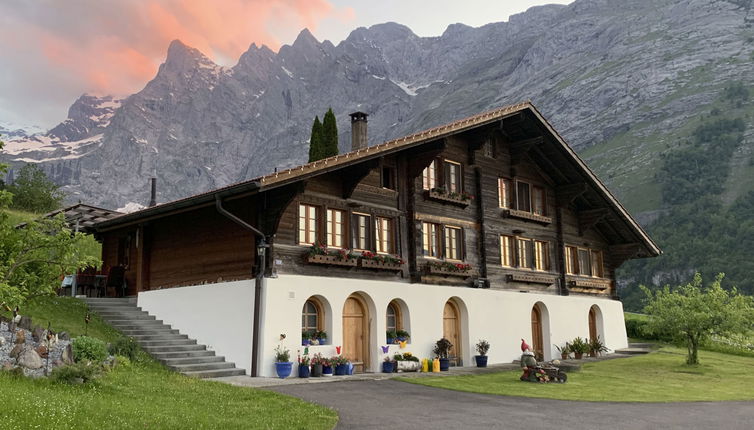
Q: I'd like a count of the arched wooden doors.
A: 4